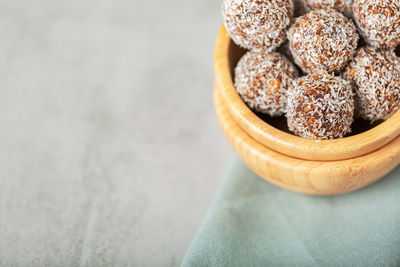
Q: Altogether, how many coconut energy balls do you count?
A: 7